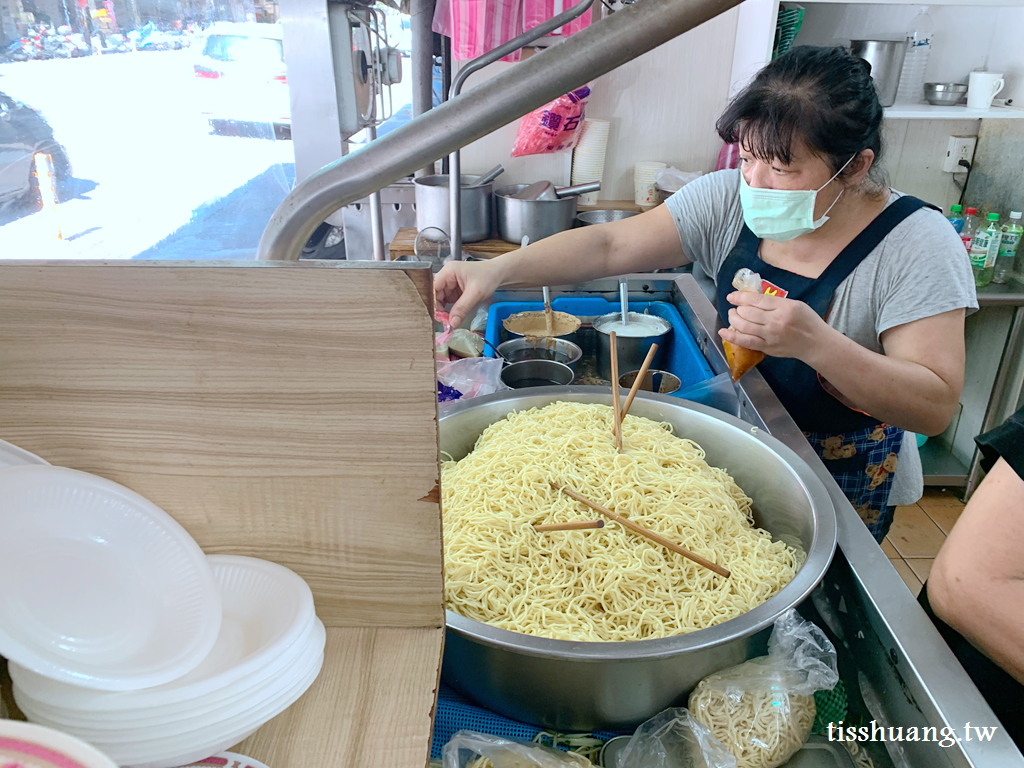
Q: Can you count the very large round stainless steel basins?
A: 1